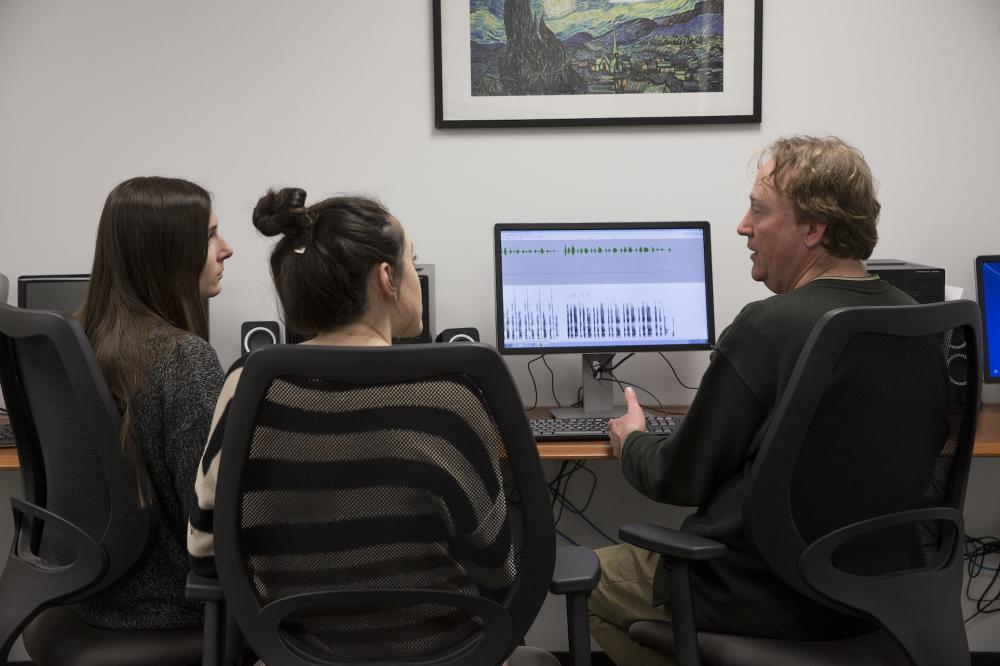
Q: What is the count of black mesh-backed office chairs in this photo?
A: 3